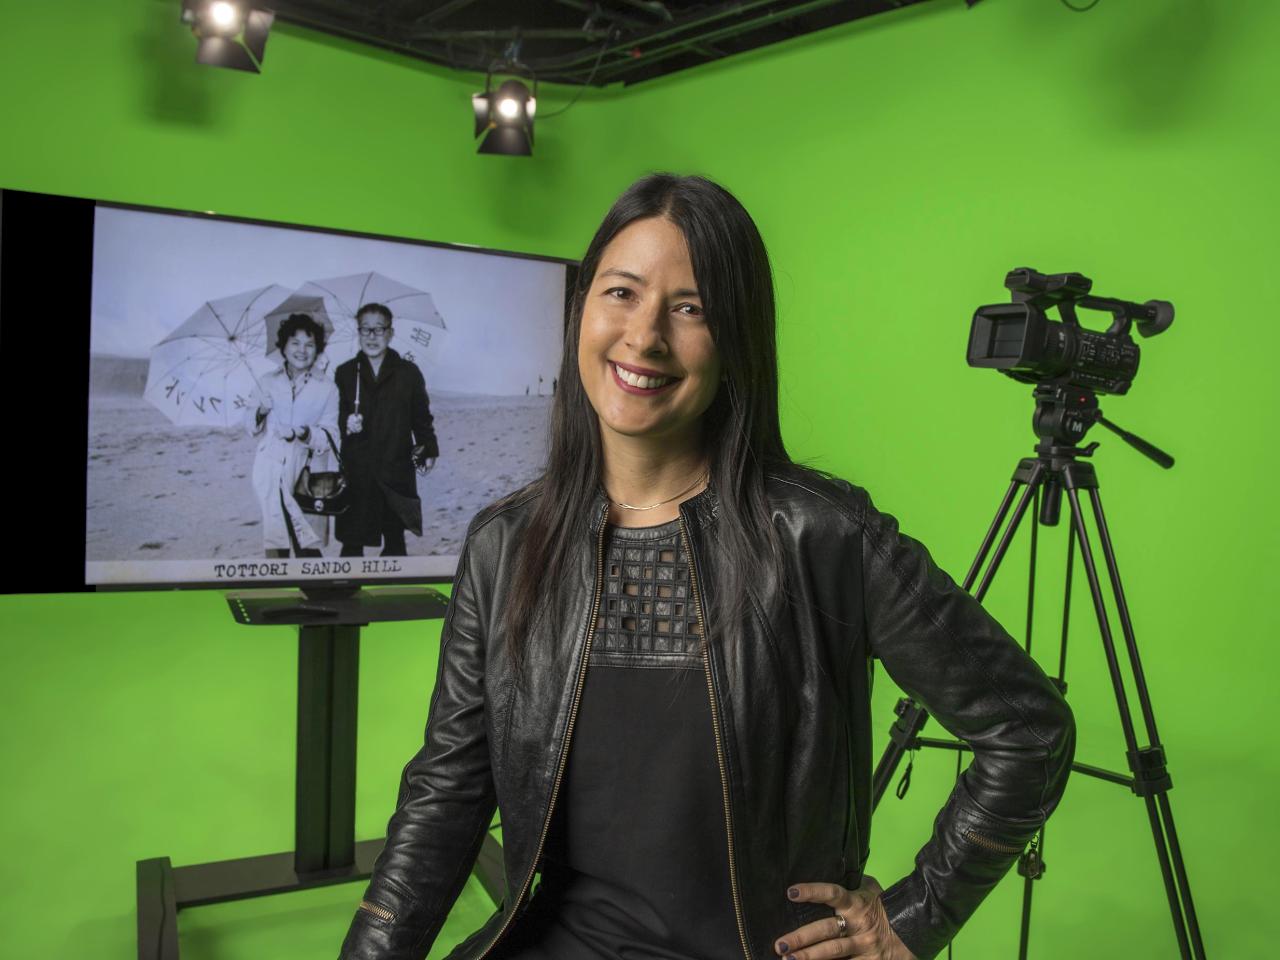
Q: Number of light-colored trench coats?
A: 1